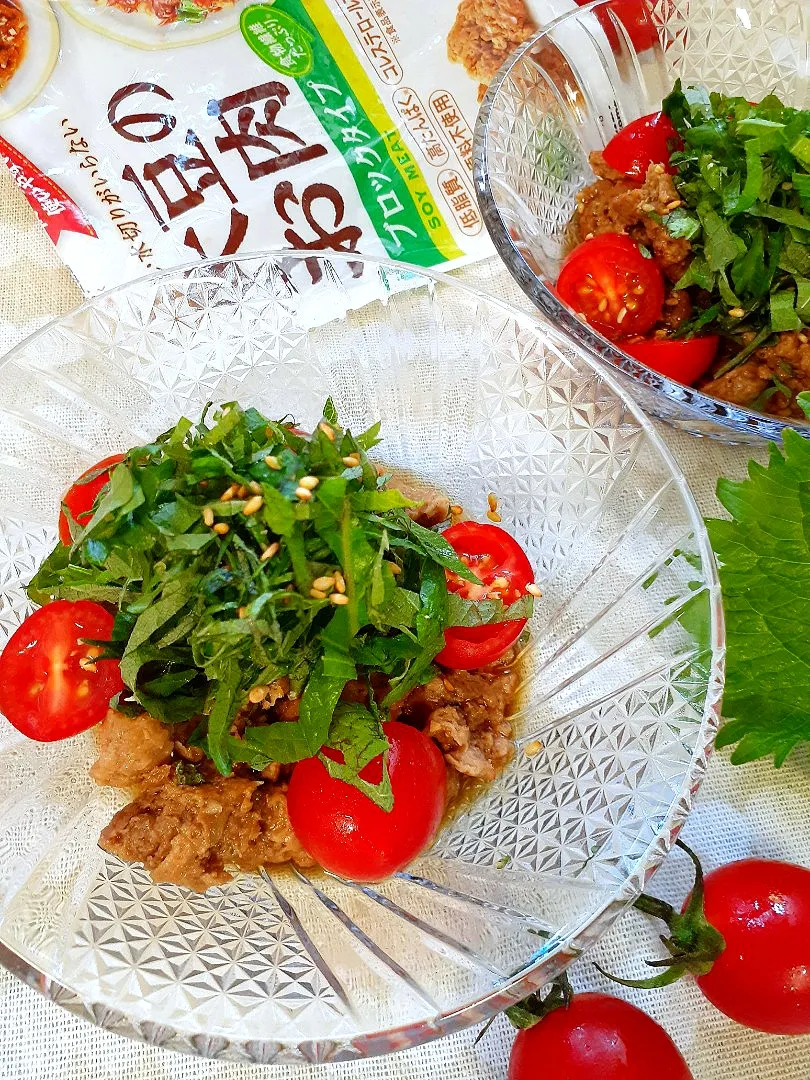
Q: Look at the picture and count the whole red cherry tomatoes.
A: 2